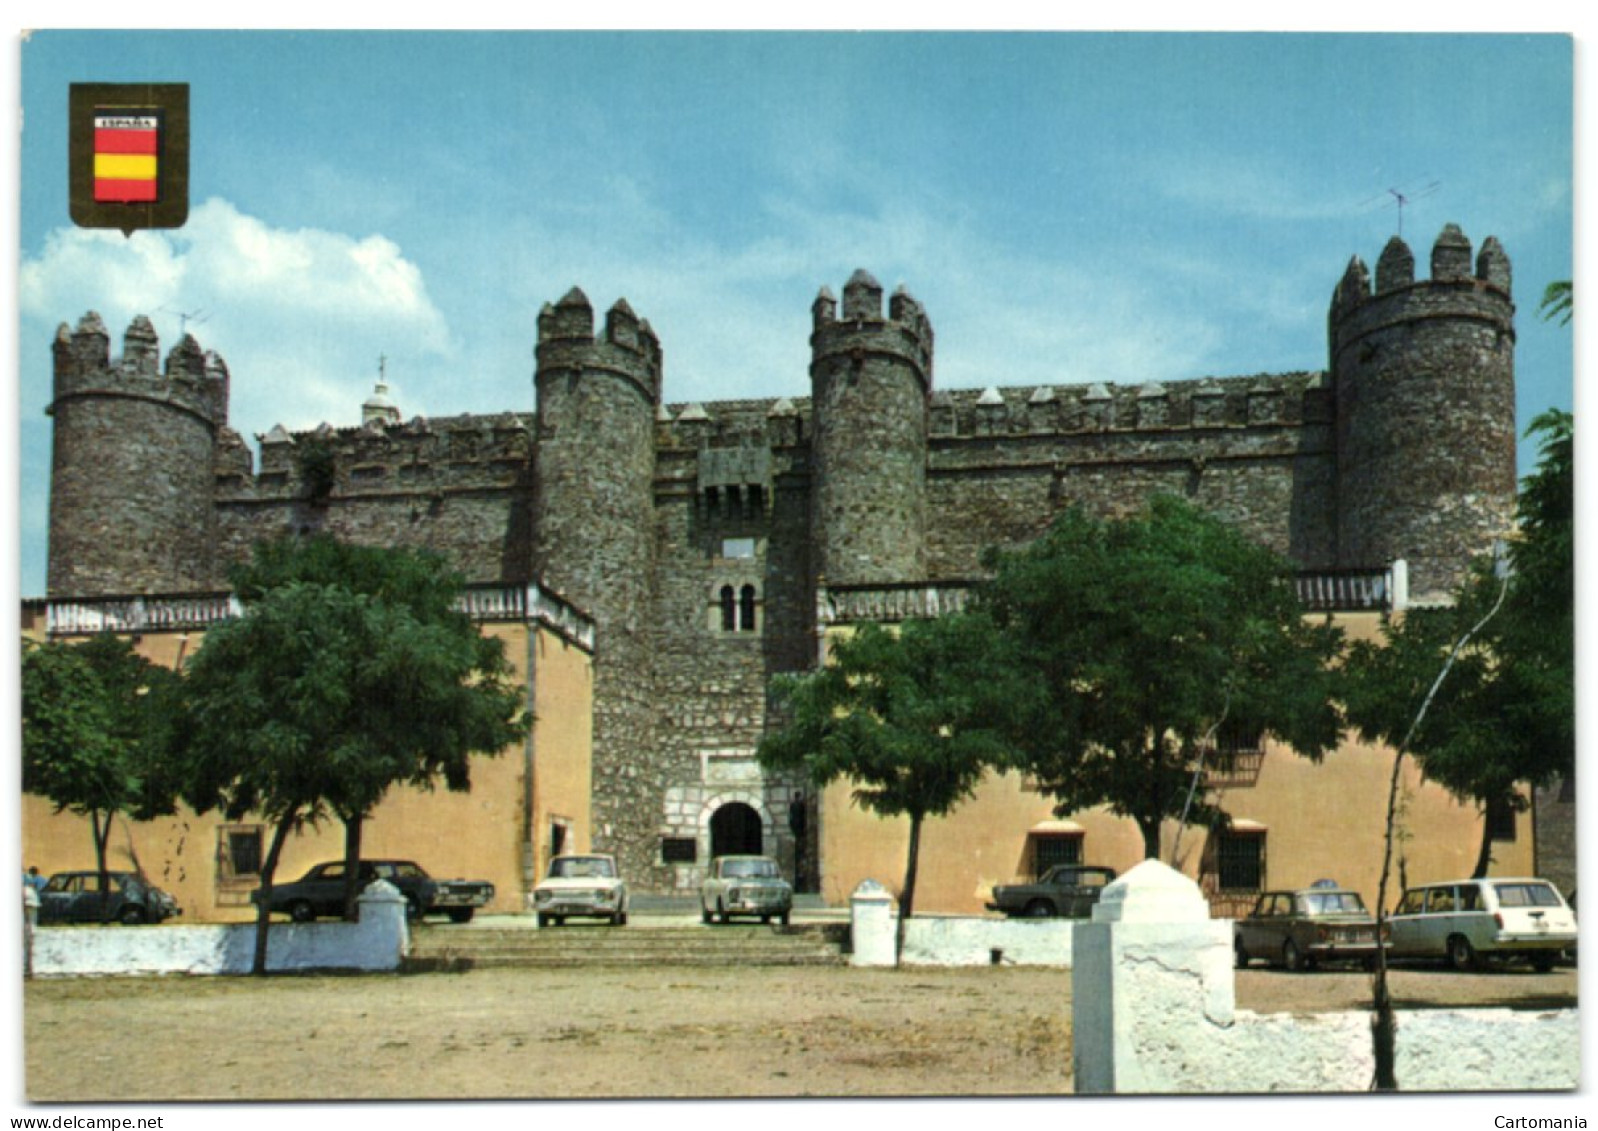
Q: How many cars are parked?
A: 7